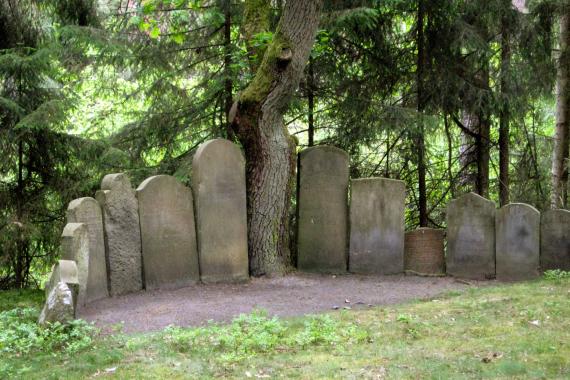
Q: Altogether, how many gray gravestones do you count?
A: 12